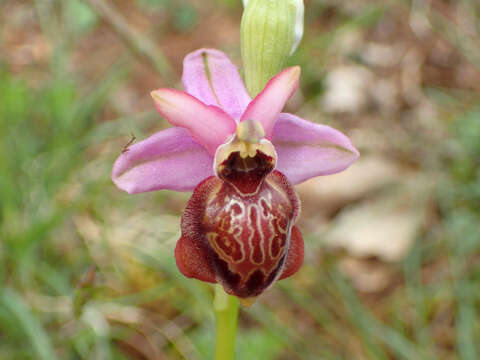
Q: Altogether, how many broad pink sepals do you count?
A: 3